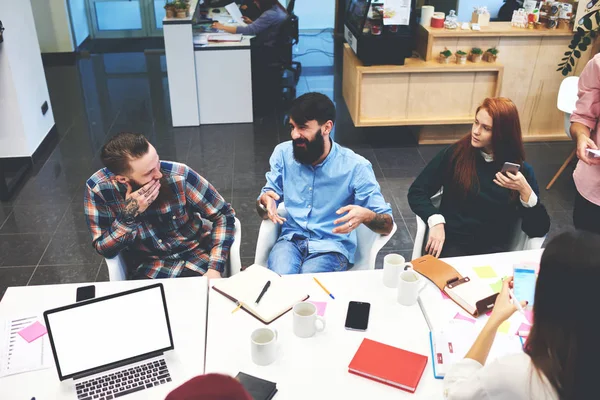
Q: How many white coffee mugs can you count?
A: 4